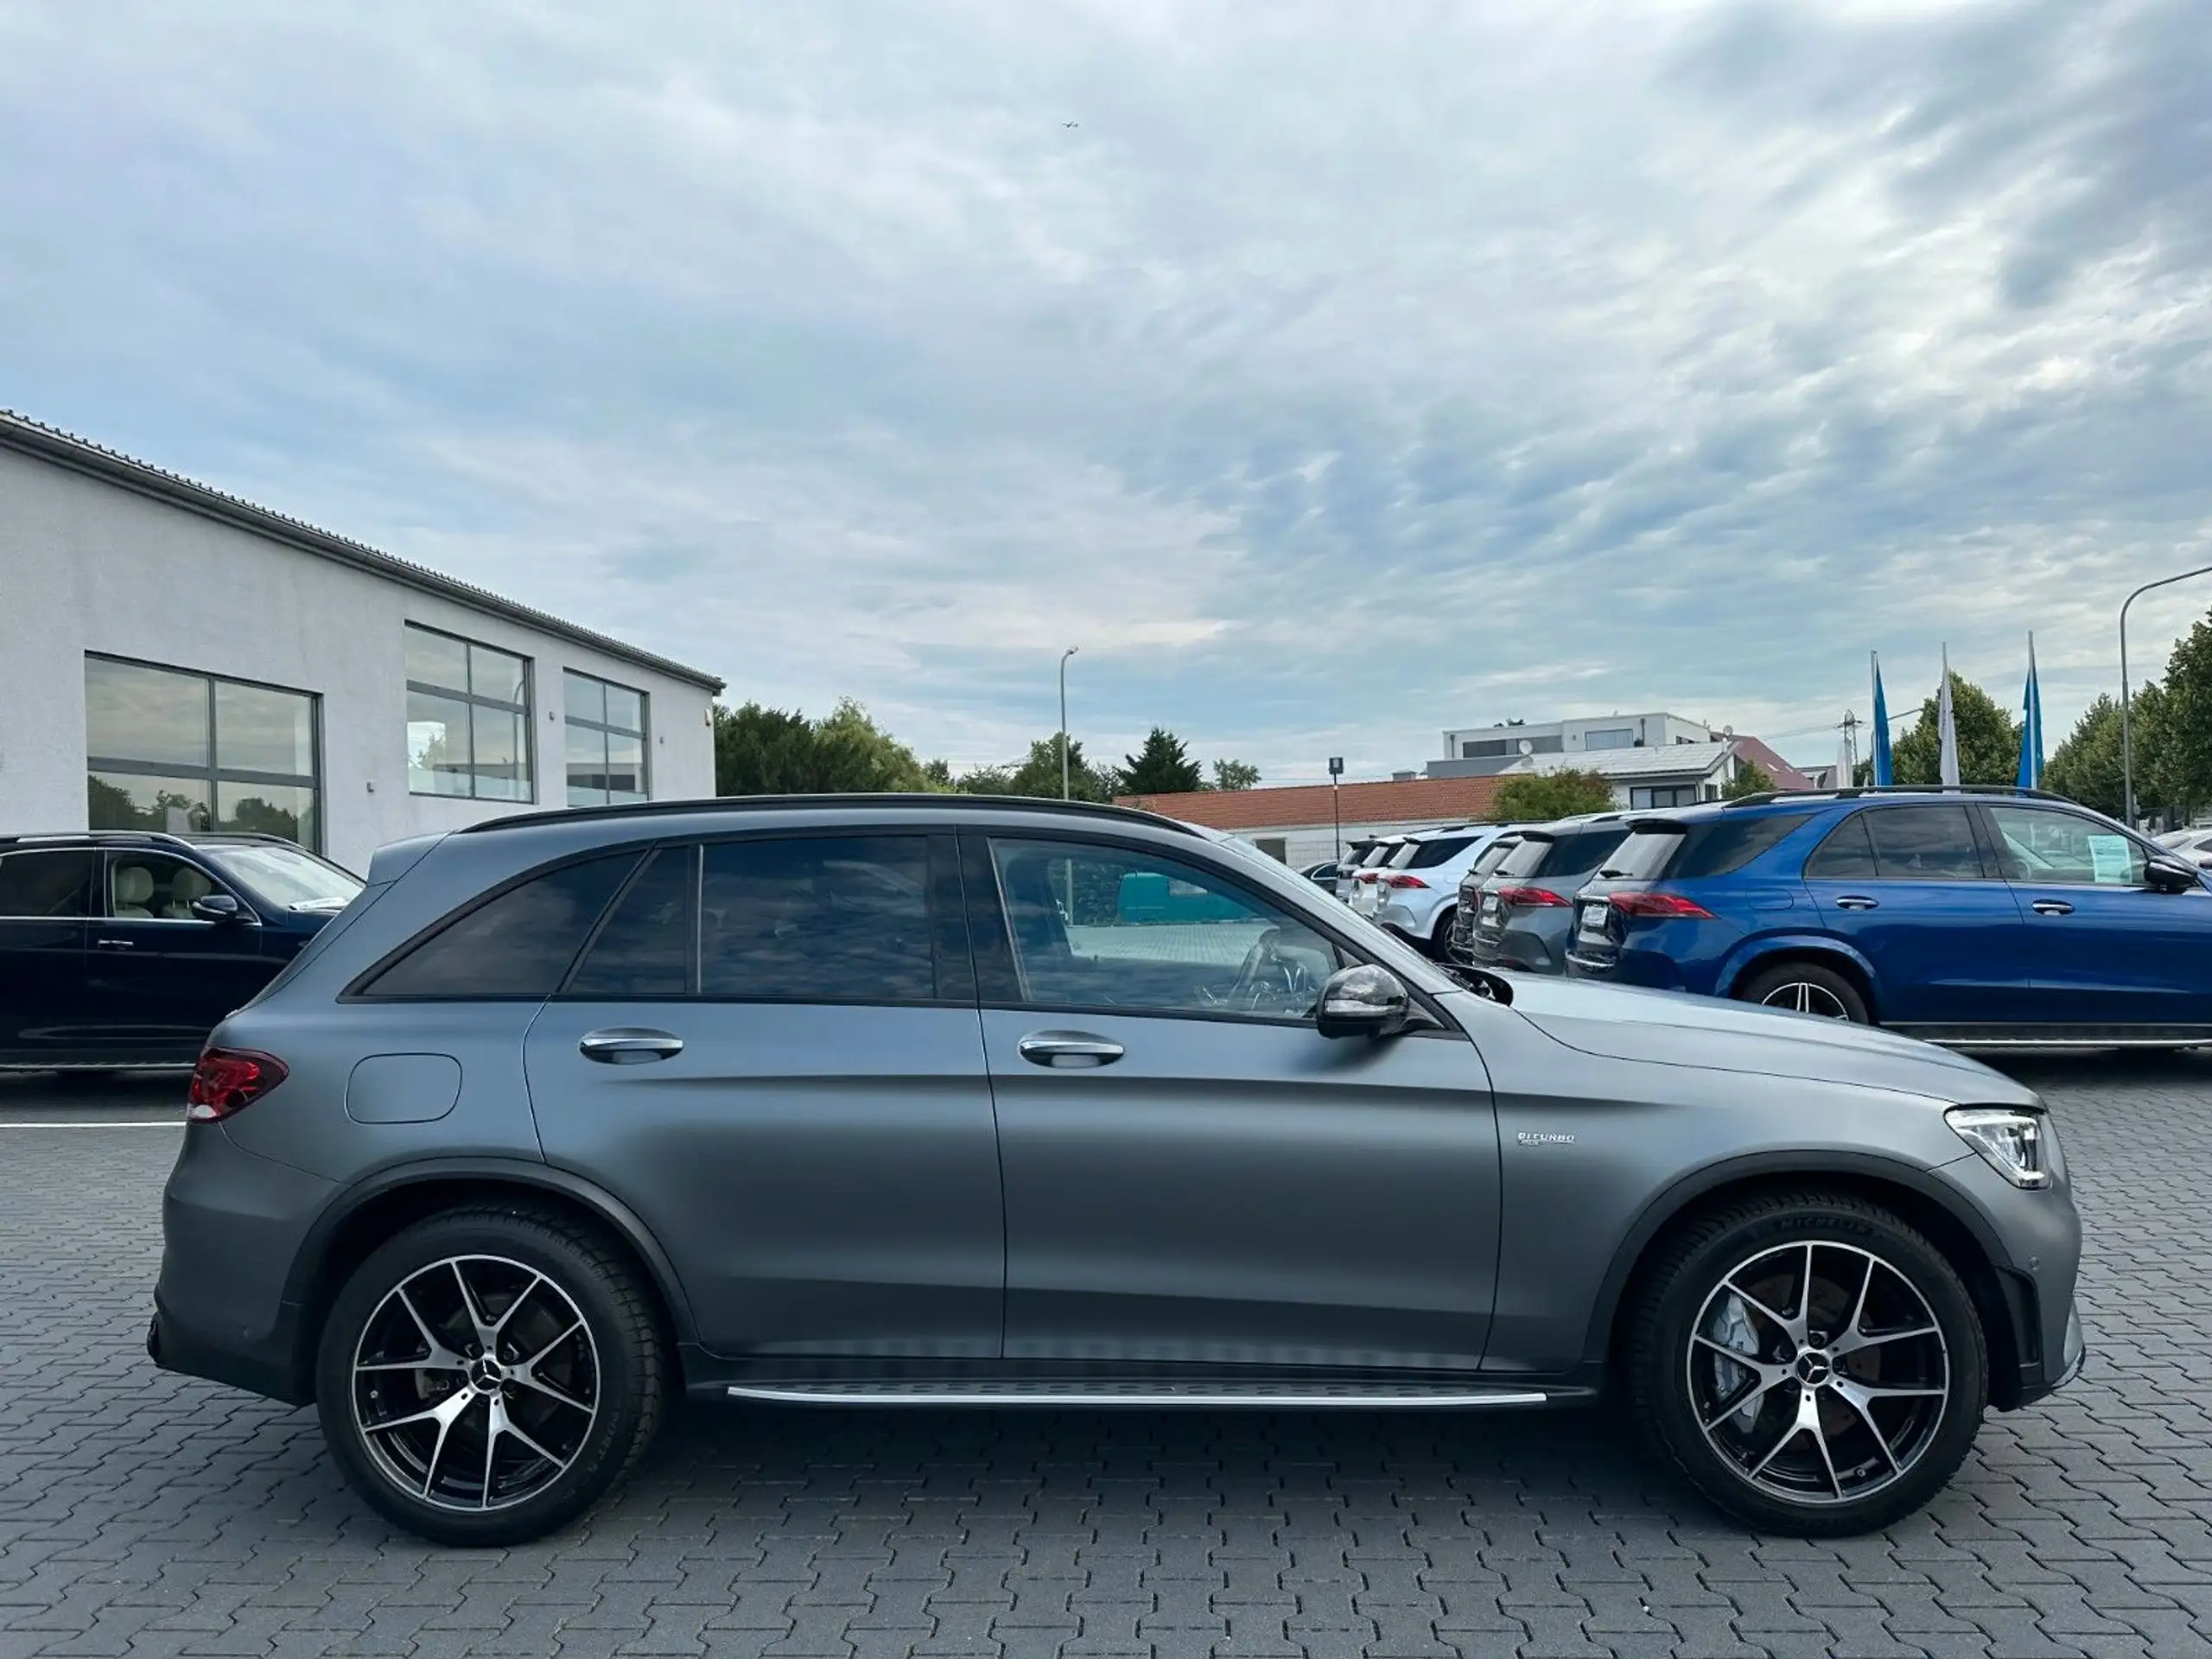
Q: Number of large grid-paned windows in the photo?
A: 3